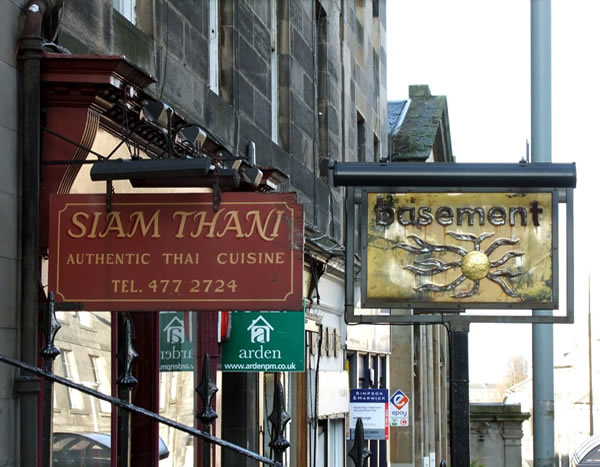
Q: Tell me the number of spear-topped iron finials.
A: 5